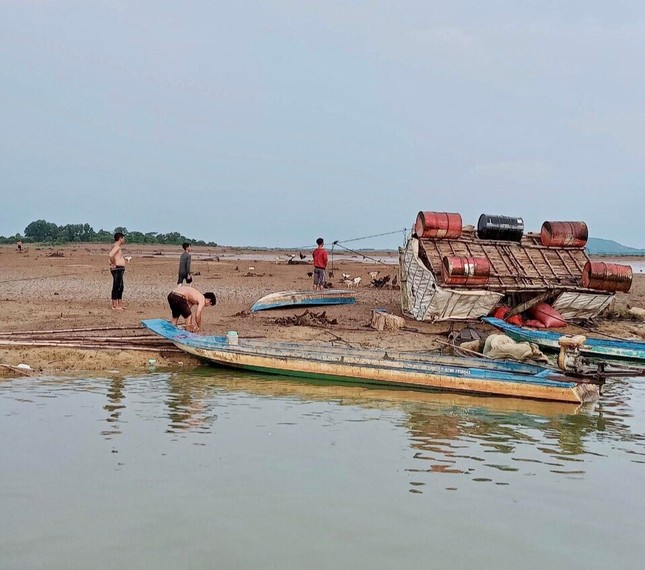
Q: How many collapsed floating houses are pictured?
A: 1